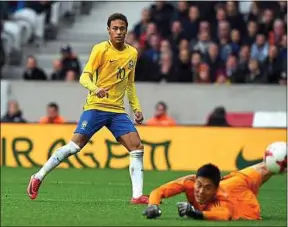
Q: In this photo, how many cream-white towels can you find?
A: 0